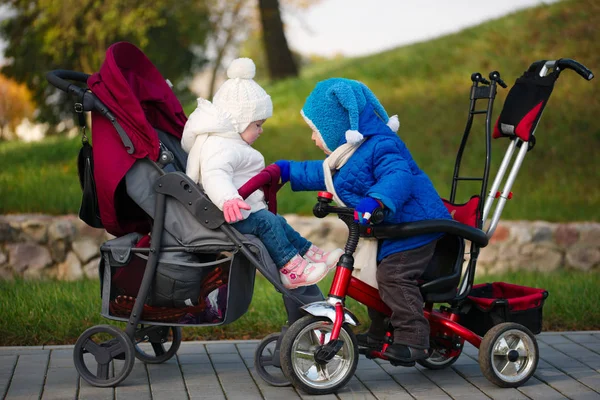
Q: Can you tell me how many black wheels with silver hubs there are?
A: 3